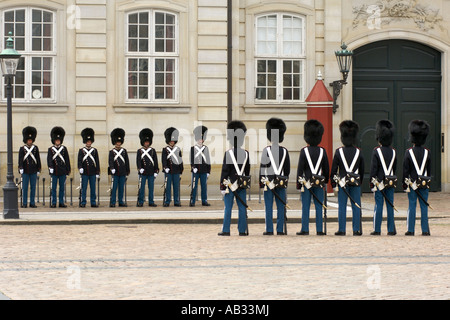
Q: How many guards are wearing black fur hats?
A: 13